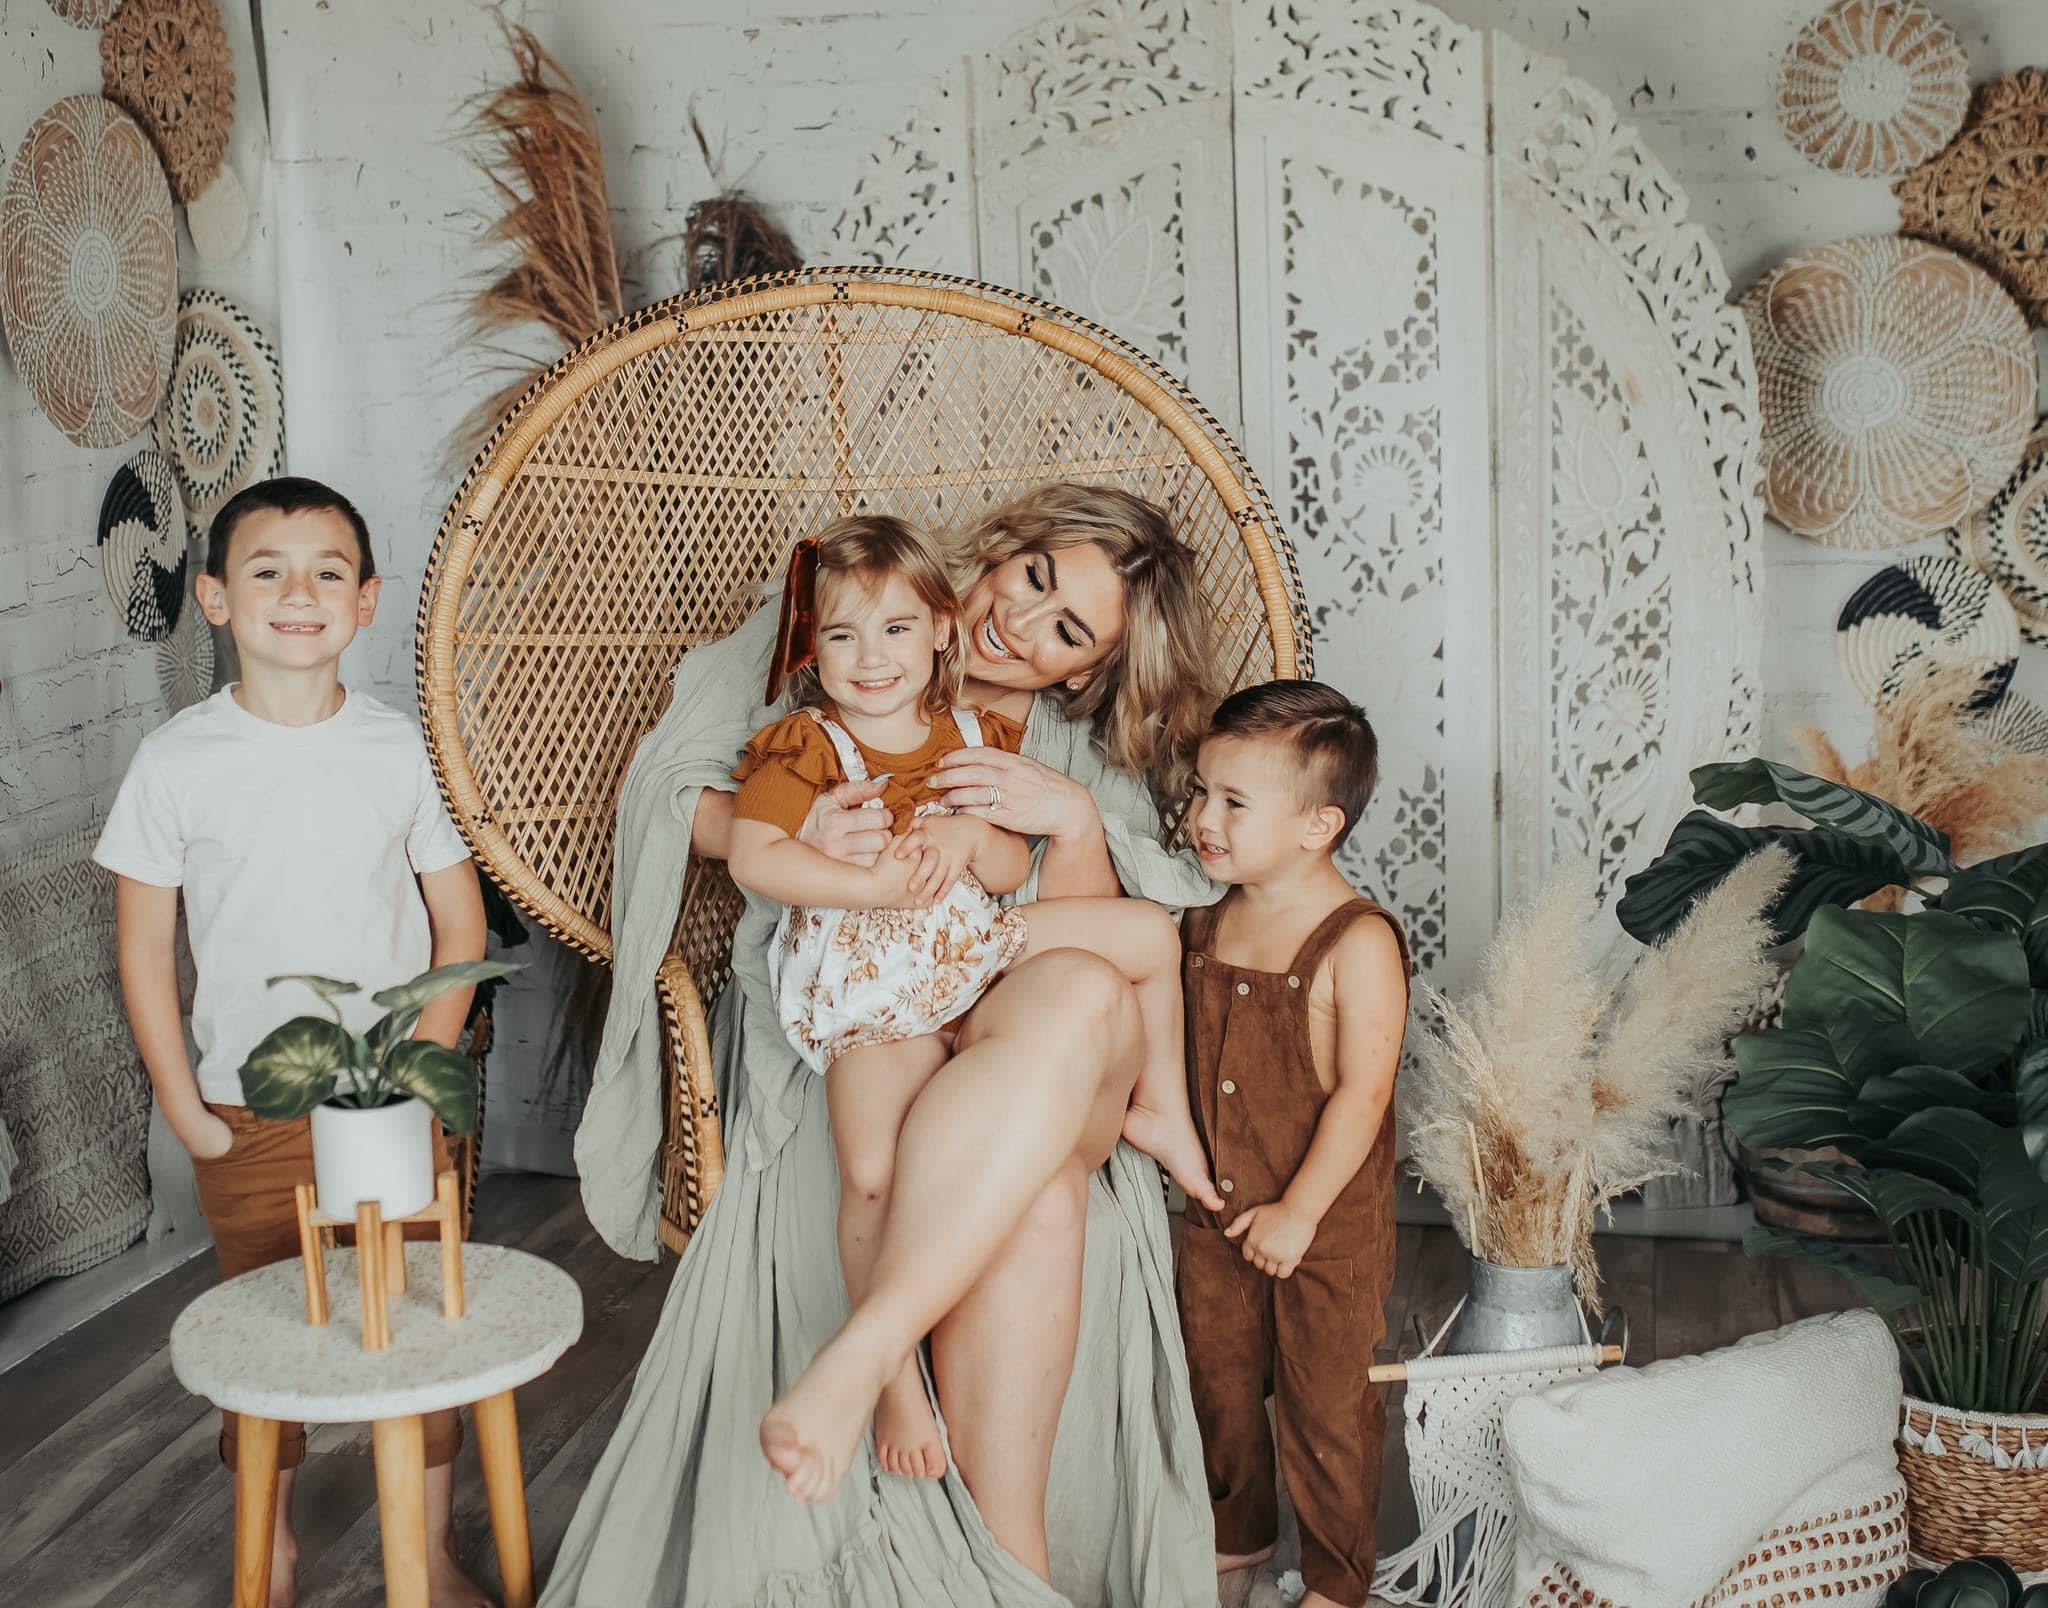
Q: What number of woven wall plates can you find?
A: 13